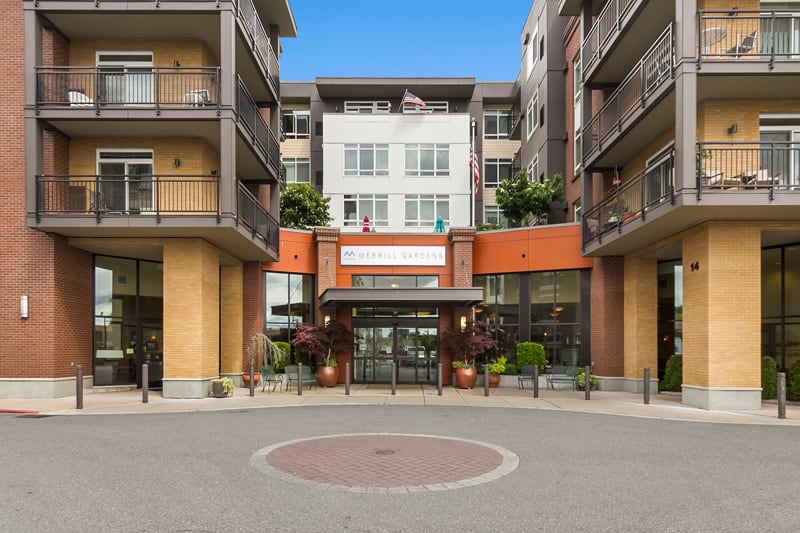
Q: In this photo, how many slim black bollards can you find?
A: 12